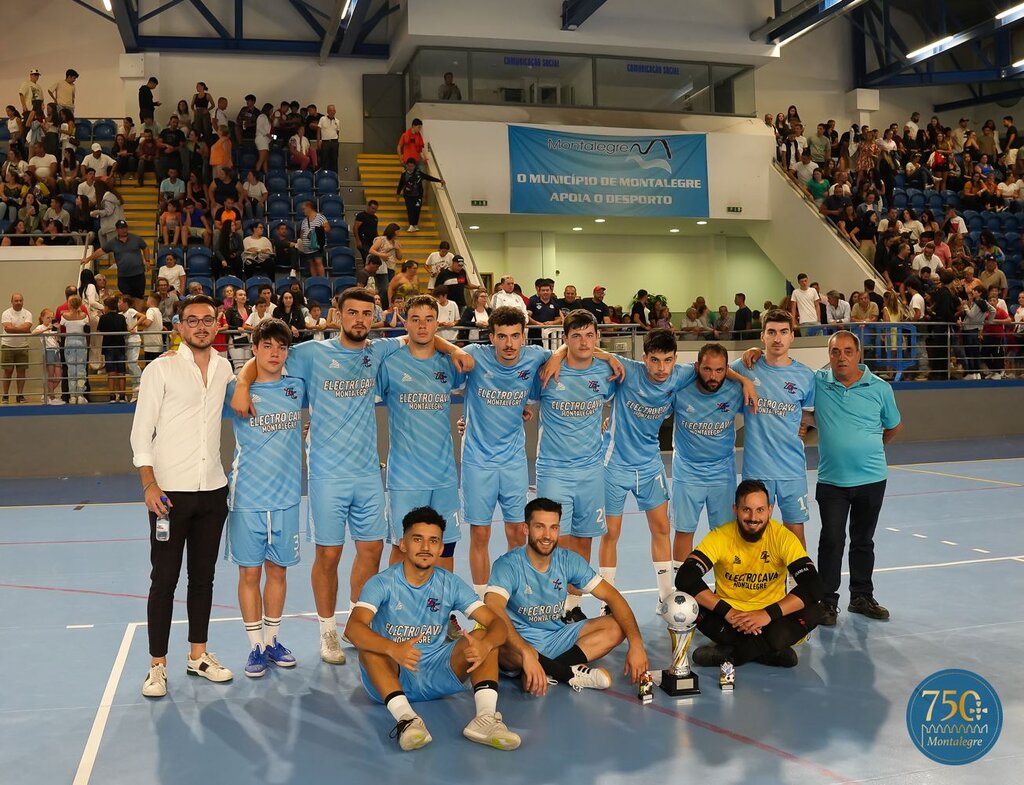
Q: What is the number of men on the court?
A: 13